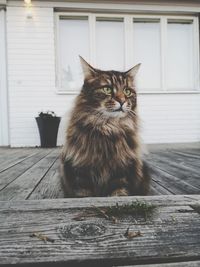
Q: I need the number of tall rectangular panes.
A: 4